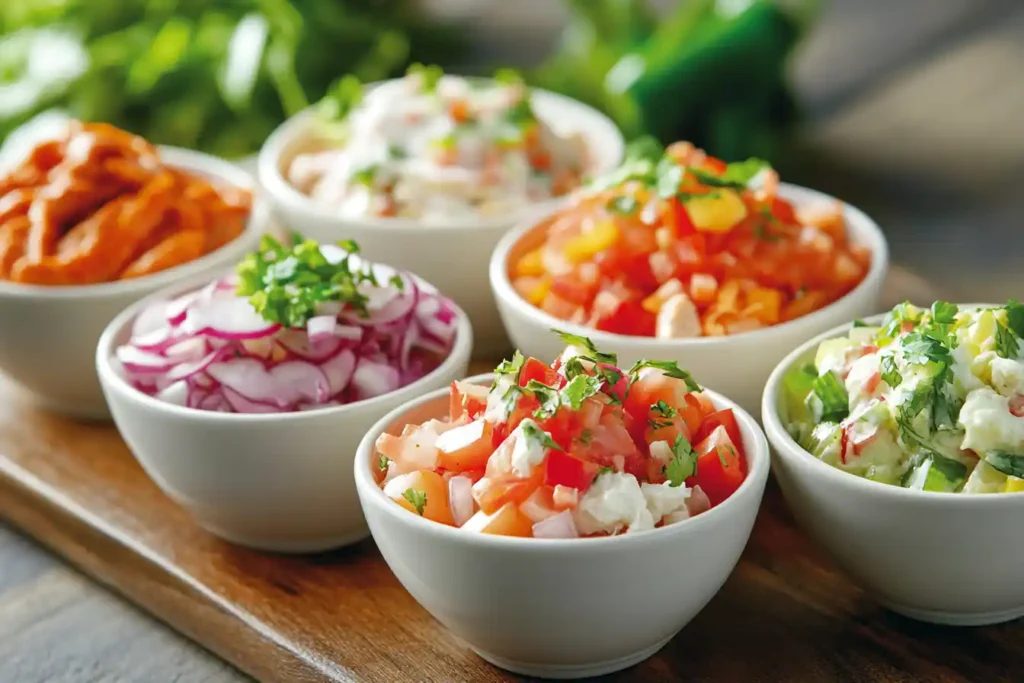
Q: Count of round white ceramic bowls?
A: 6